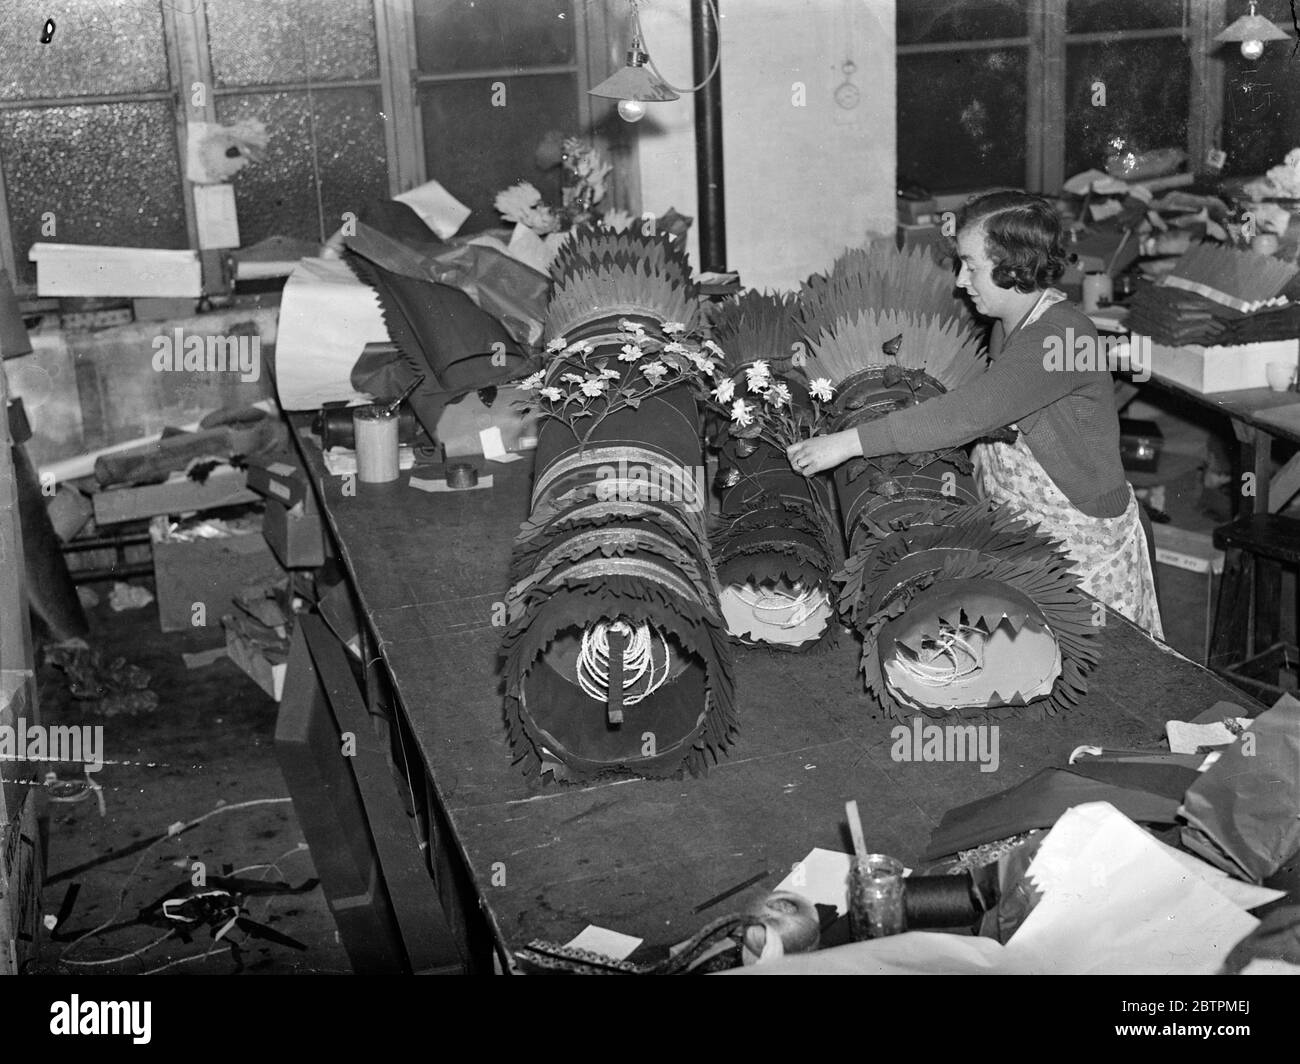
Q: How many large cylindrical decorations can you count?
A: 3